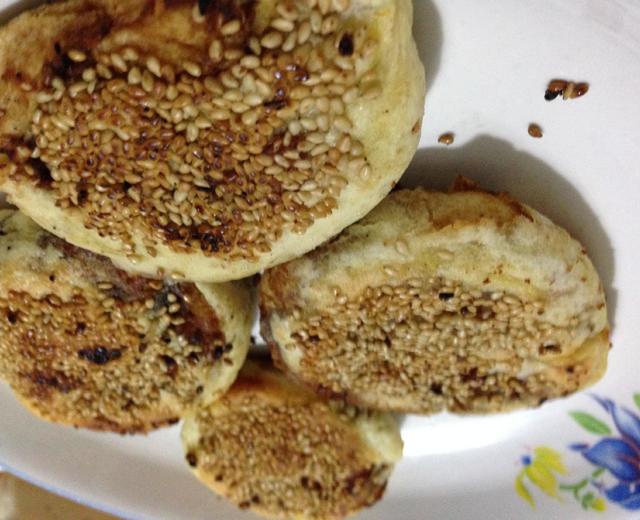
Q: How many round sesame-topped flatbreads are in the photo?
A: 4